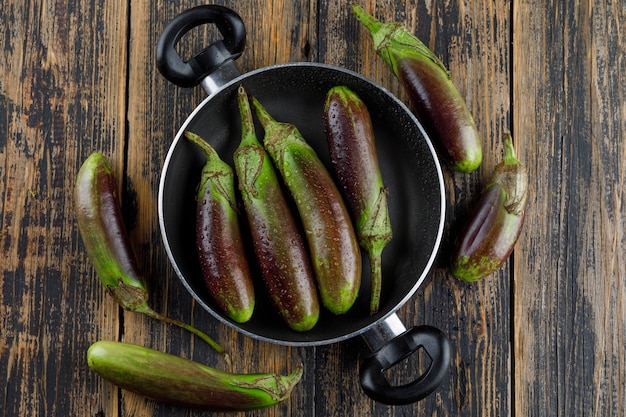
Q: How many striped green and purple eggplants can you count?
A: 8